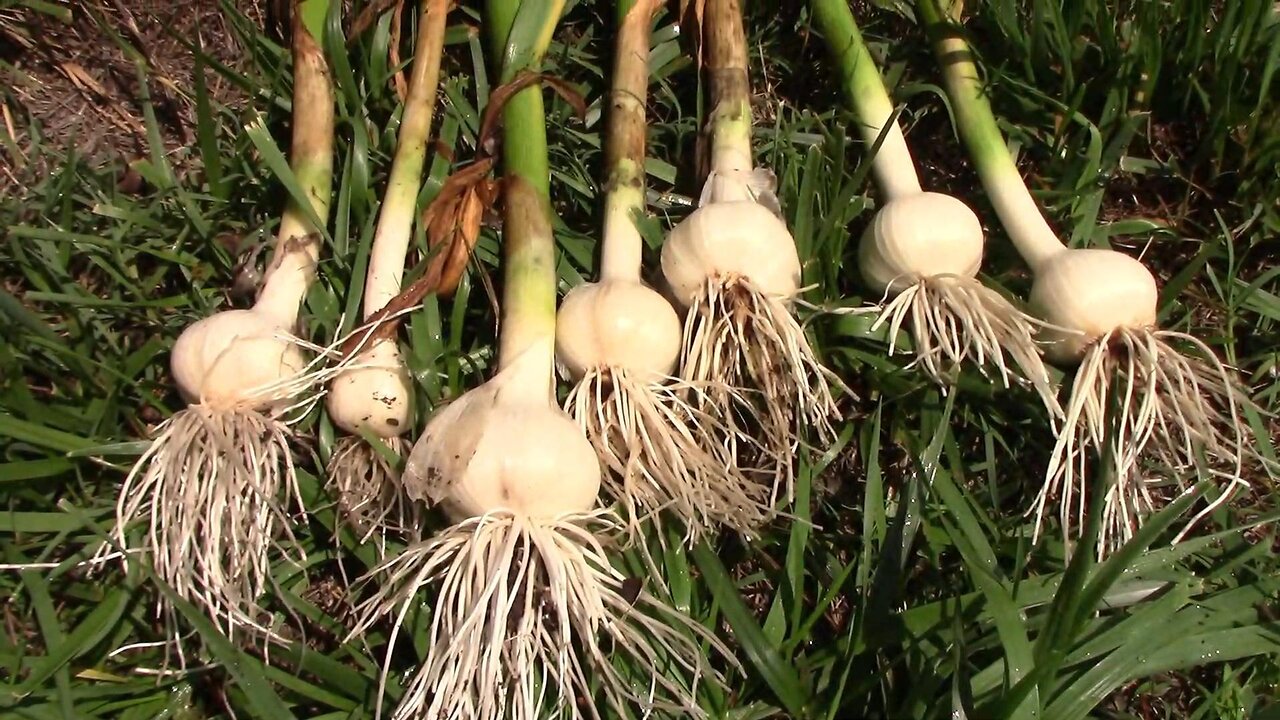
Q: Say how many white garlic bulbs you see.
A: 7